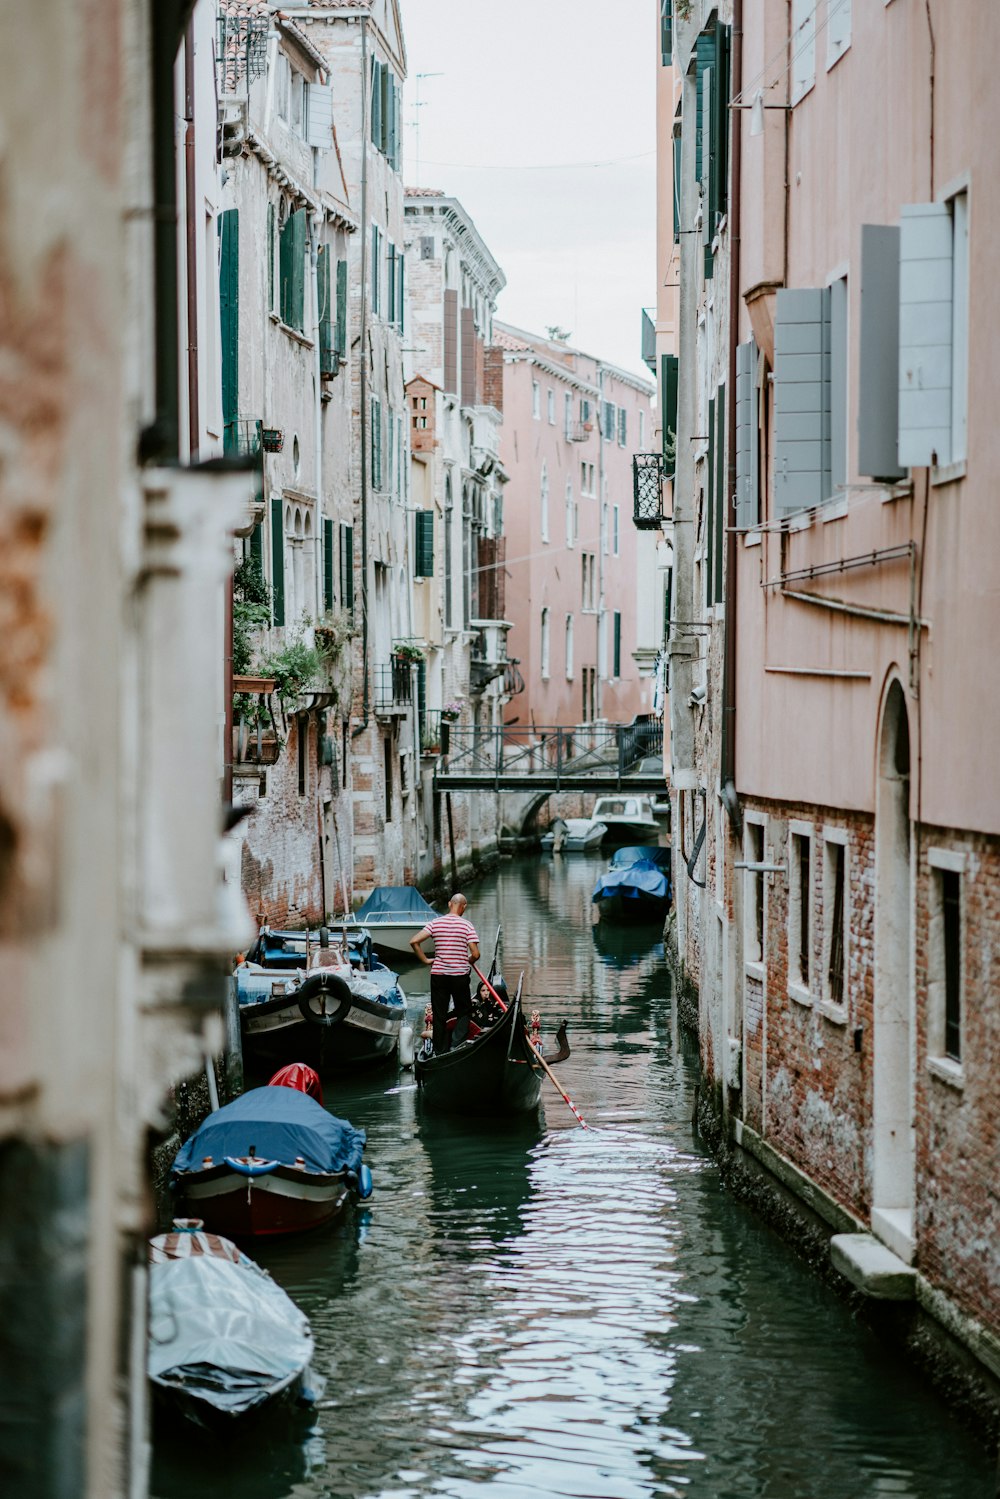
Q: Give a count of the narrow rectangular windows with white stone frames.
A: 4